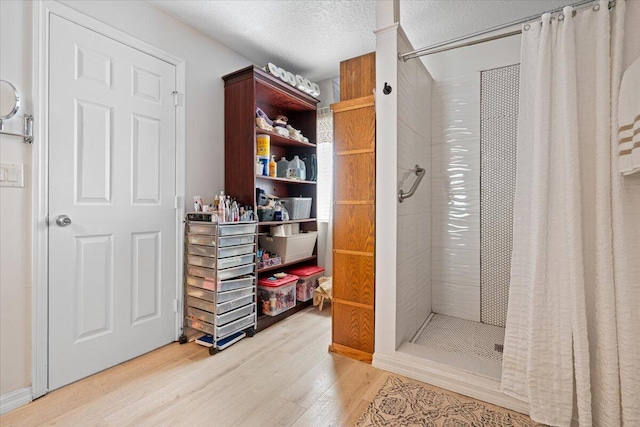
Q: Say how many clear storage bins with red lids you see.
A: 2